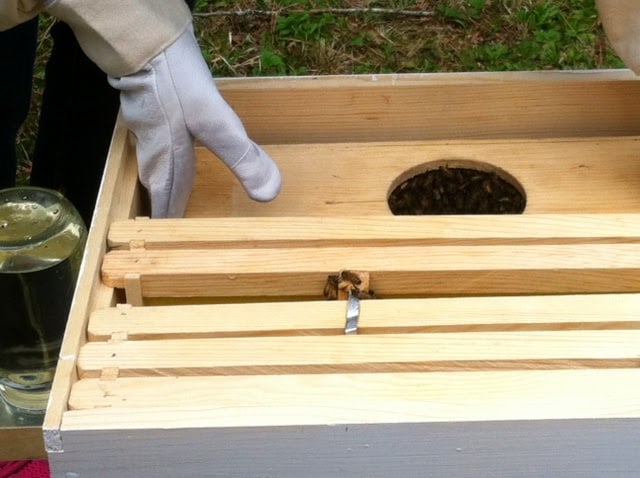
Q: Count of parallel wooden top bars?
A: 5